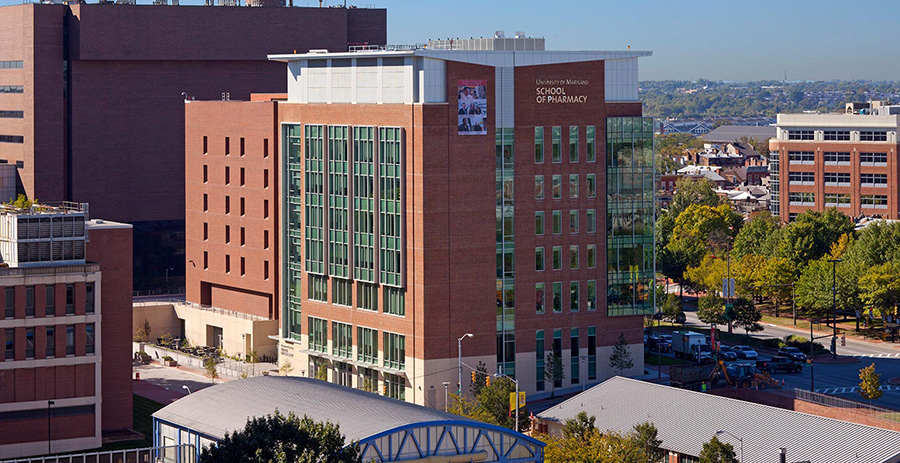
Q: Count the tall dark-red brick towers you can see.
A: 1